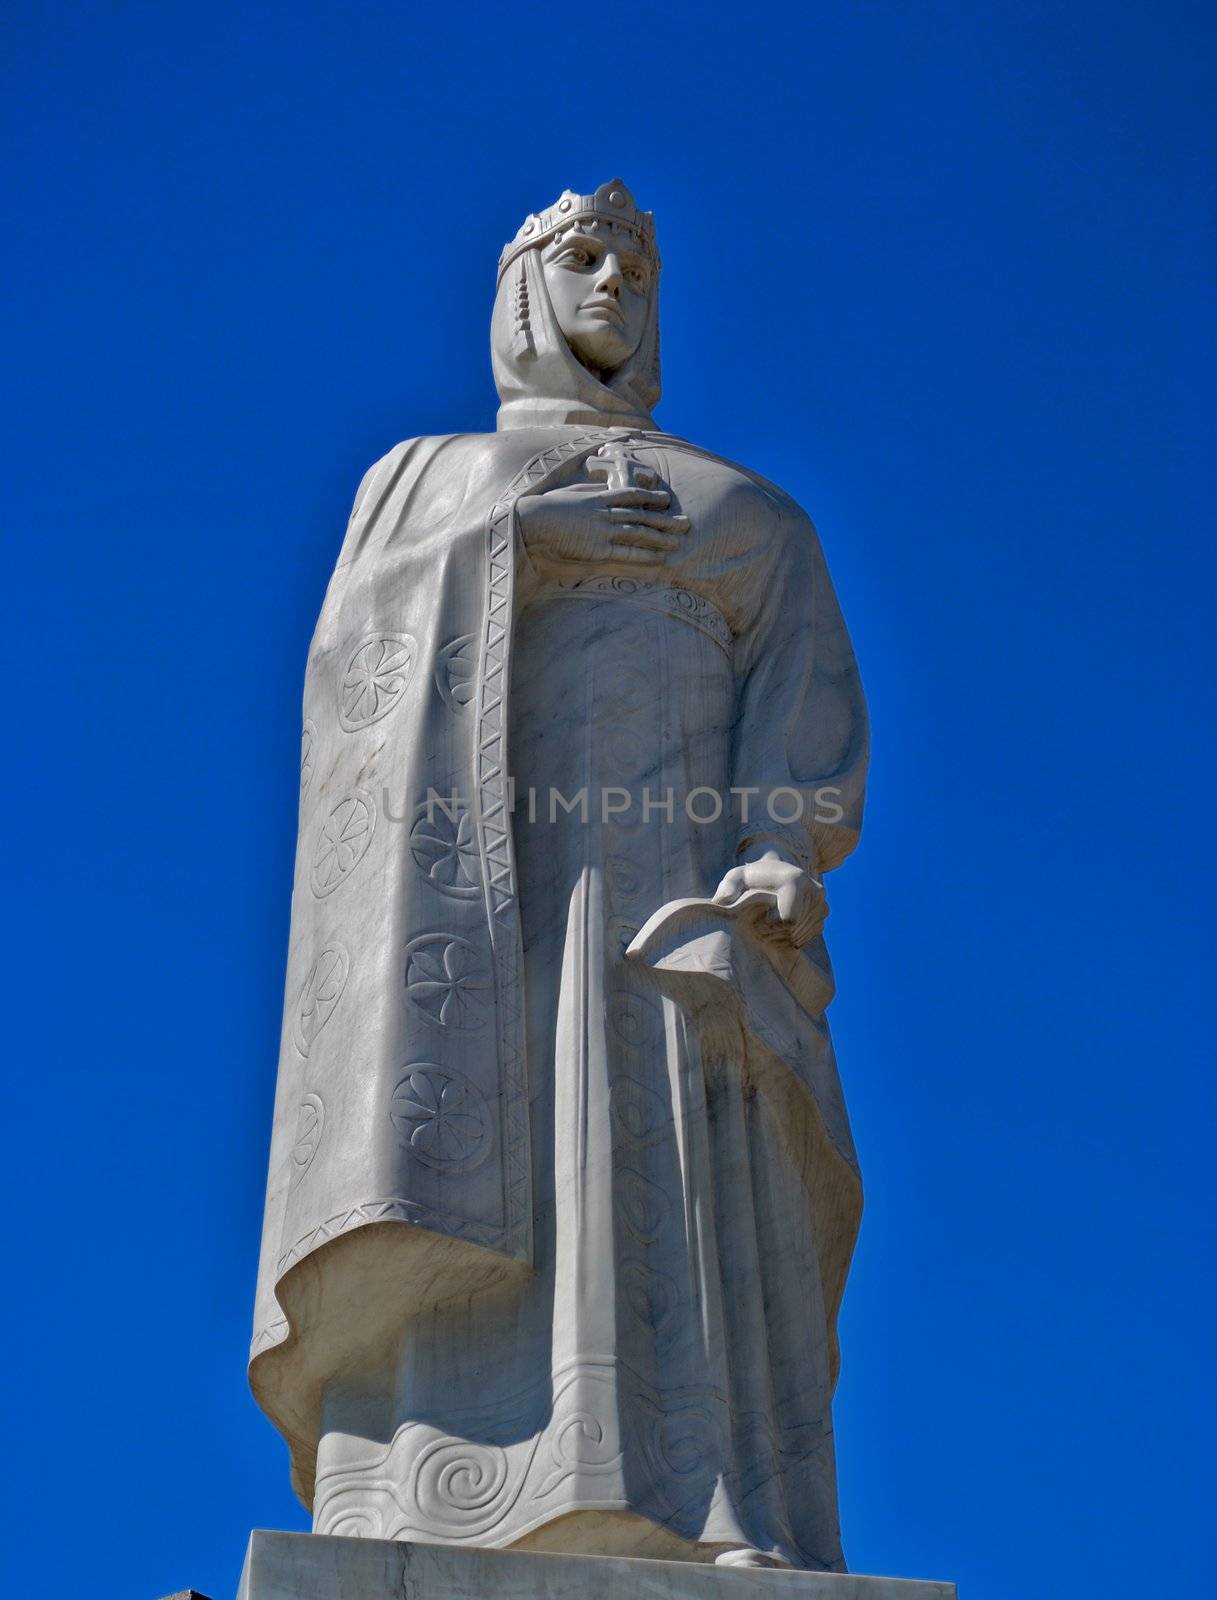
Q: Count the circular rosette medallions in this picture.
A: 9